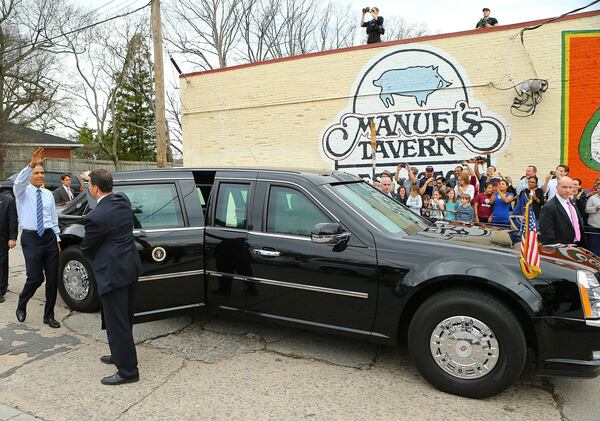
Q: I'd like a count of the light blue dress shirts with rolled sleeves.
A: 1